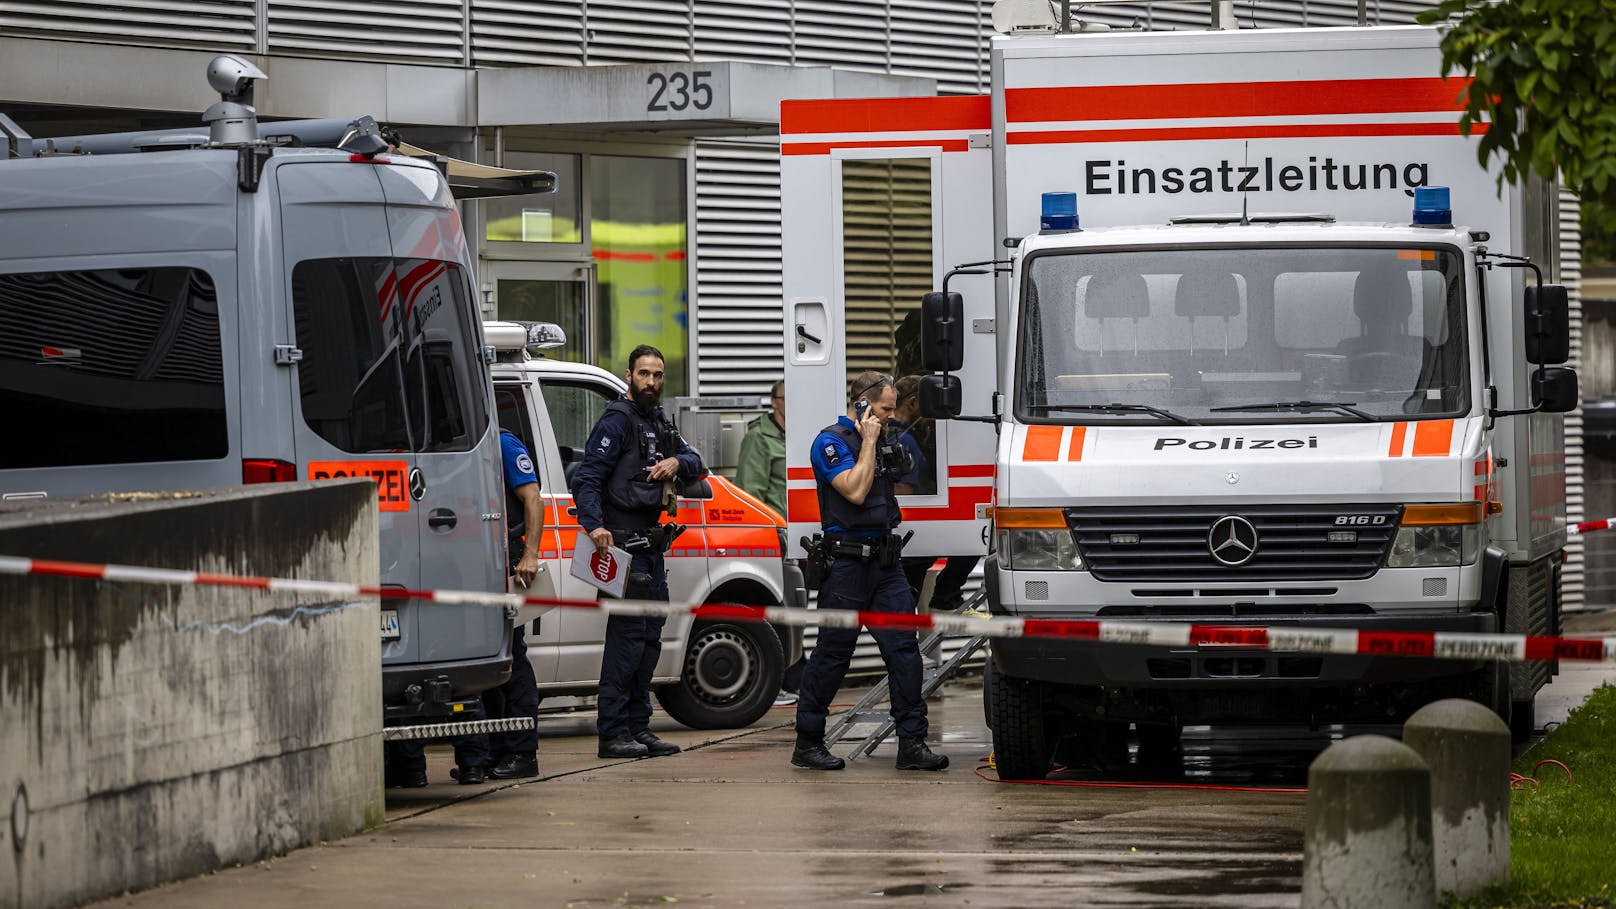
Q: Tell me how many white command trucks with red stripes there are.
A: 1